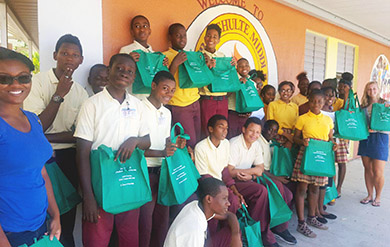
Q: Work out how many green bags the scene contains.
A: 15